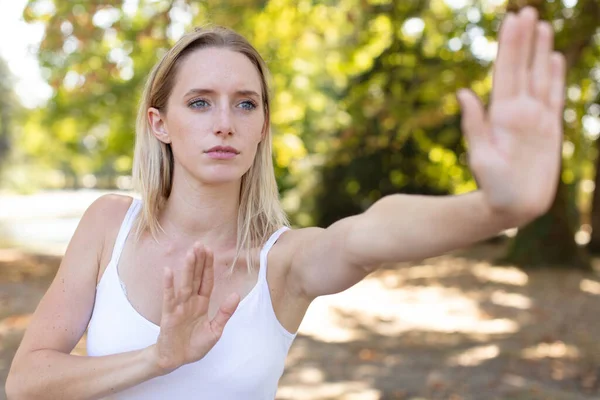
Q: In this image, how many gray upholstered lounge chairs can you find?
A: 0